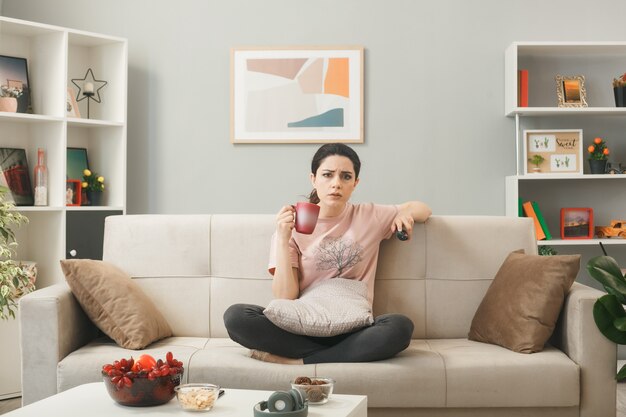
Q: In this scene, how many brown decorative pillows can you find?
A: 2